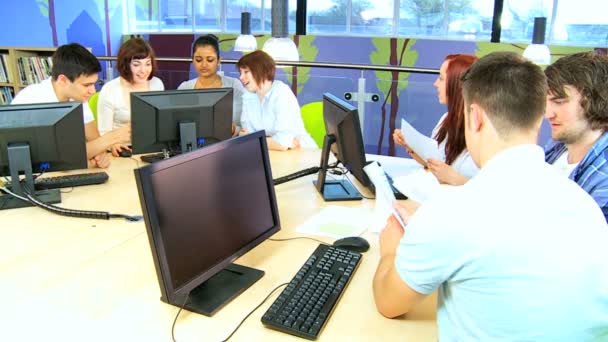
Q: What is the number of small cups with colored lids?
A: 0